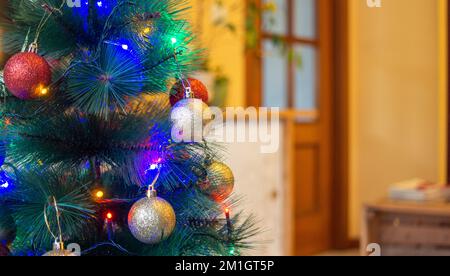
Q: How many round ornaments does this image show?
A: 6